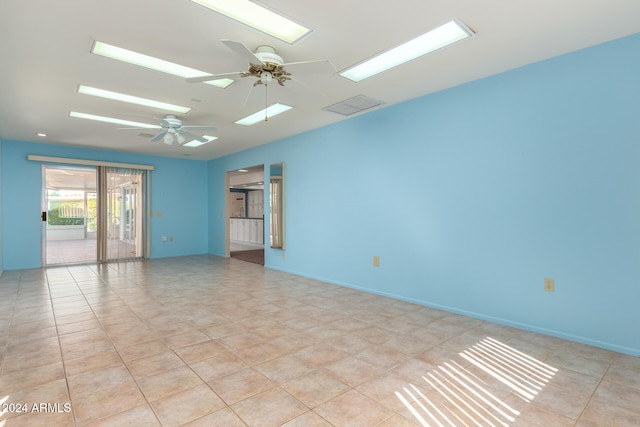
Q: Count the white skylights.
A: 7